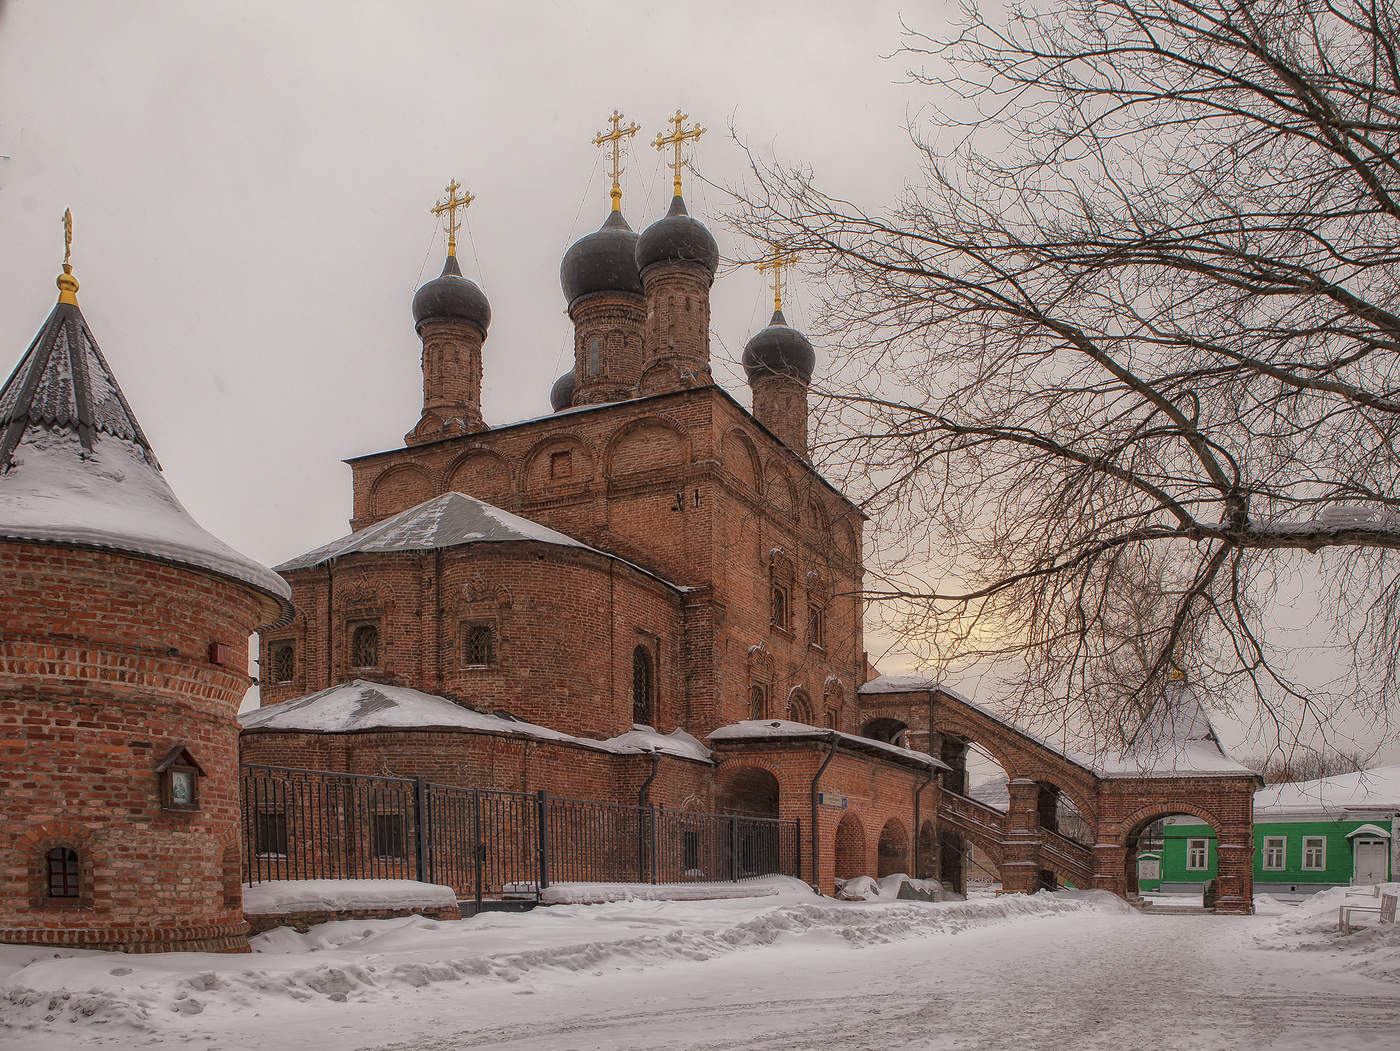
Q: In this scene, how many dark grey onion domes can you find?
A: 5